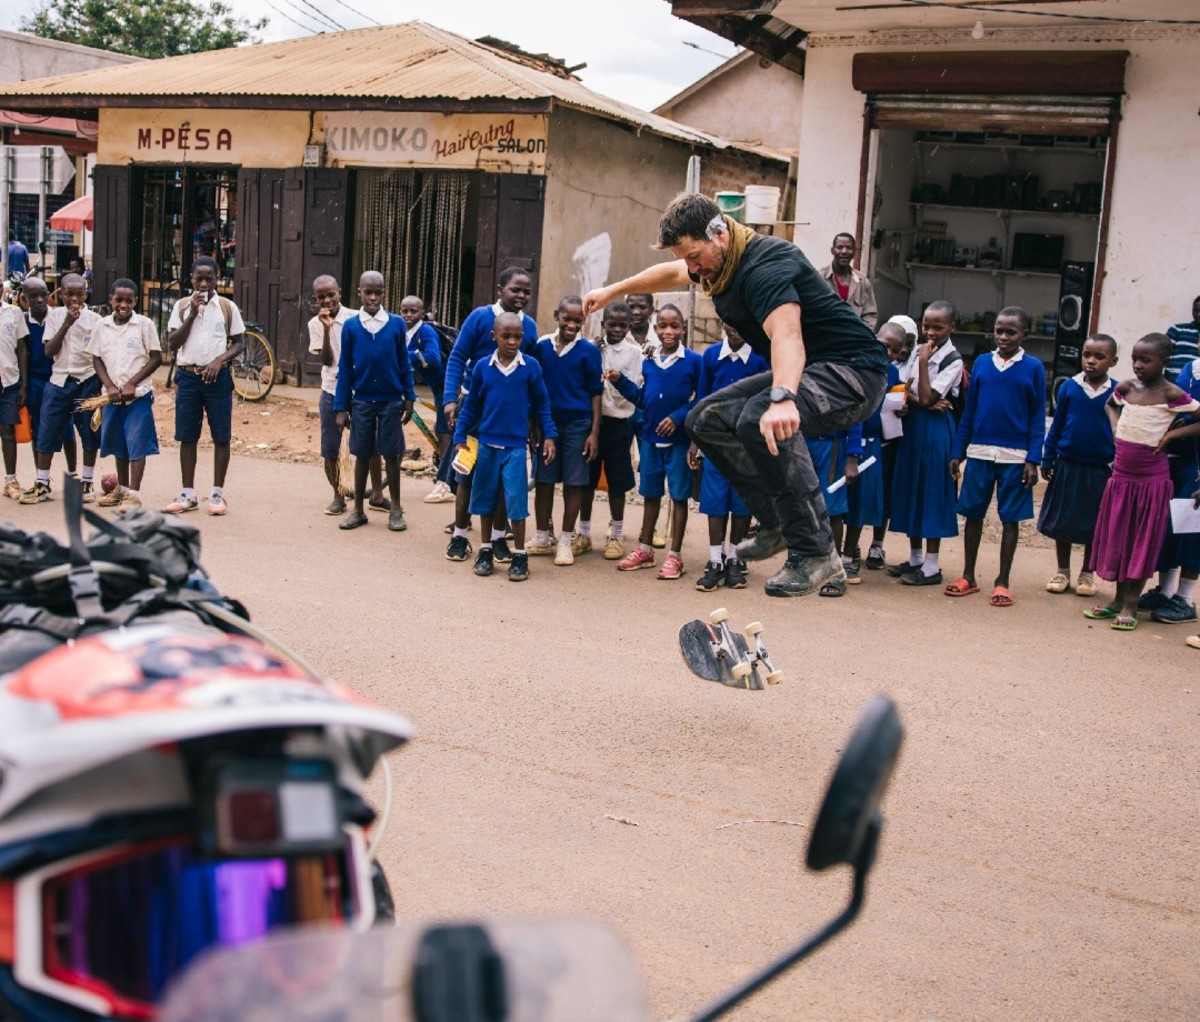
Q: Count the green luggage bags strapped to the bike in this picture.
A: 0